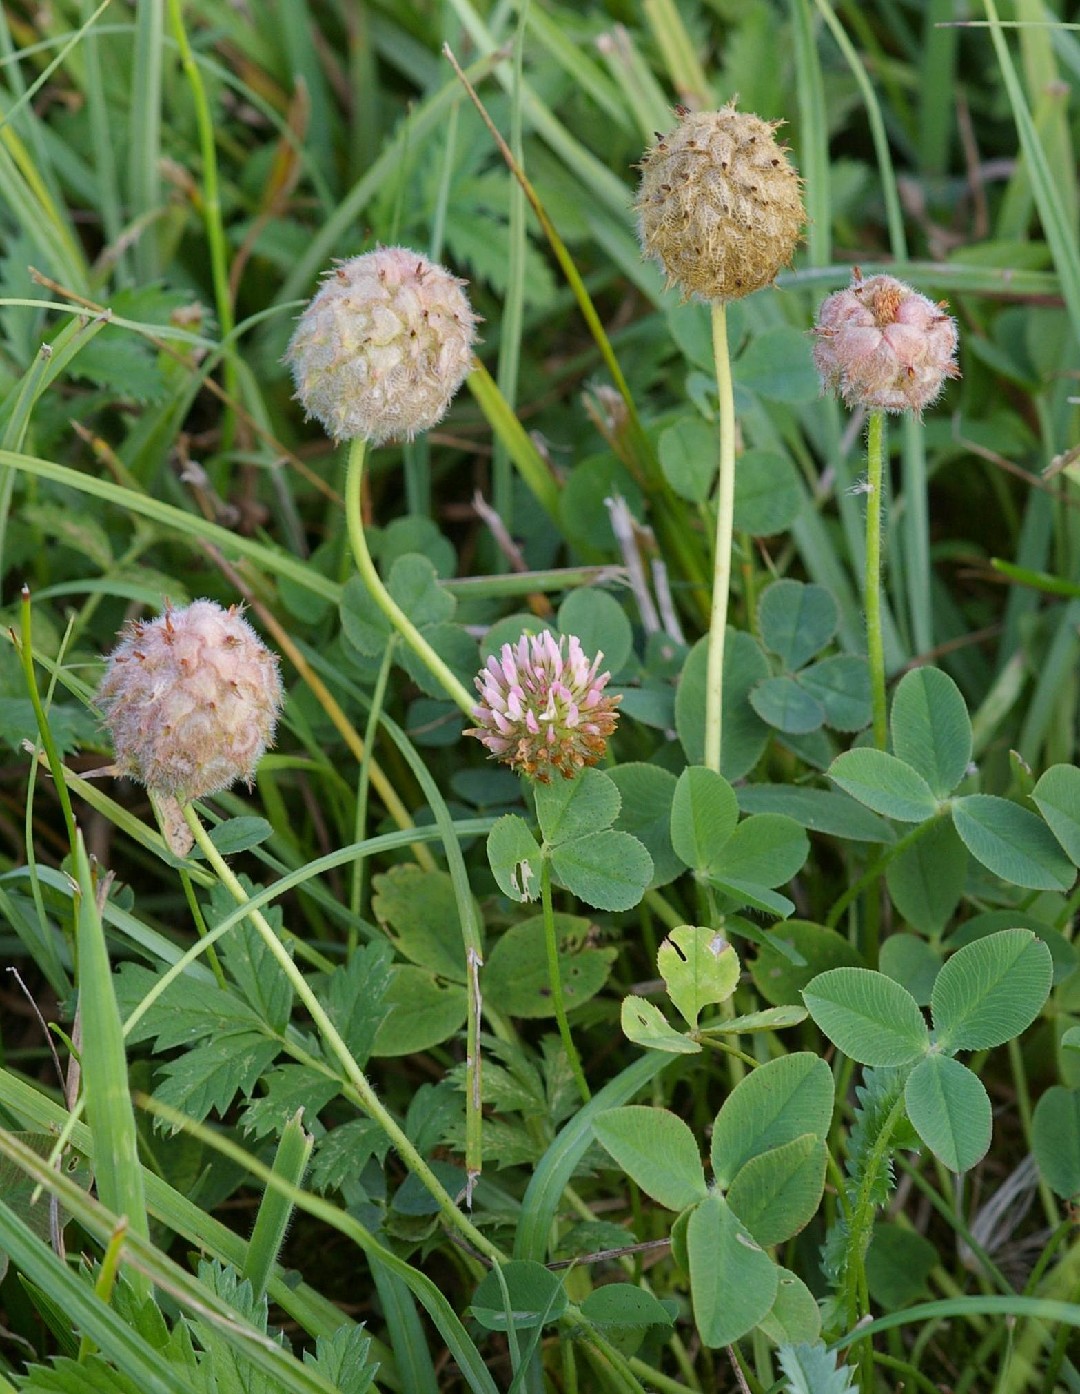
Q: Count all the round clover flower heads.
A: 5